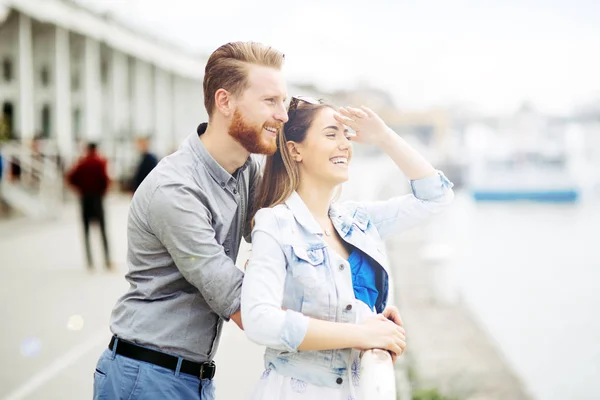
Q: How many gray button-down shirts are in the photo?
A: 1